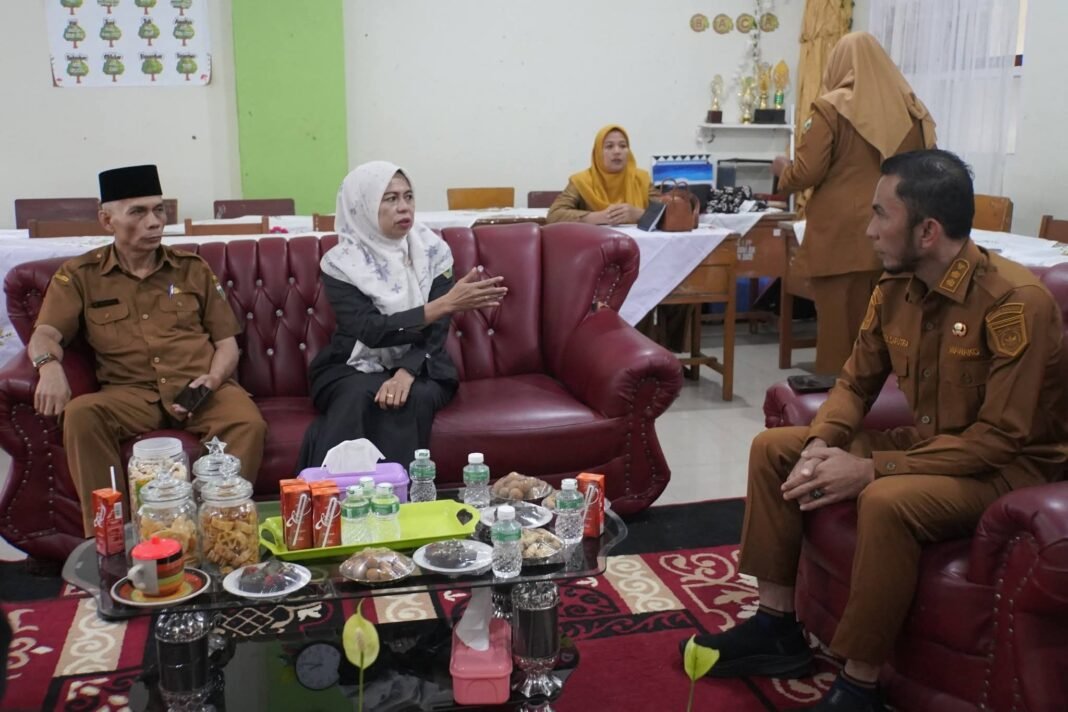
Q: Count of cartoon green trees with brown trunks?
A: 12